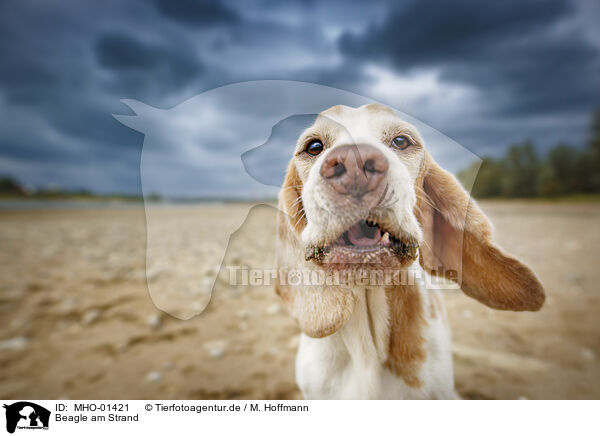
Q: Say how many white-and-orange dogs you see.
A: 1